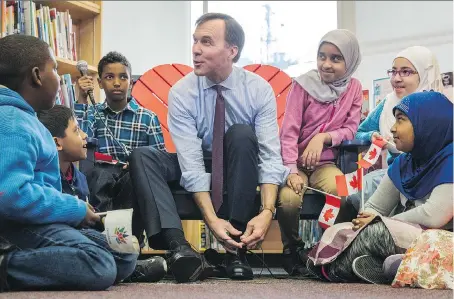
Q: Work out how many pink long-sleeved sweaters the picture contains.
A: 1